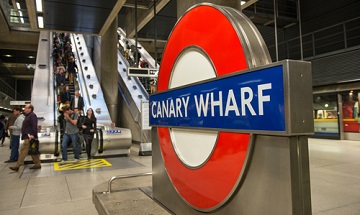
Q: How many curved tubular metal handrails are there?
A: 1